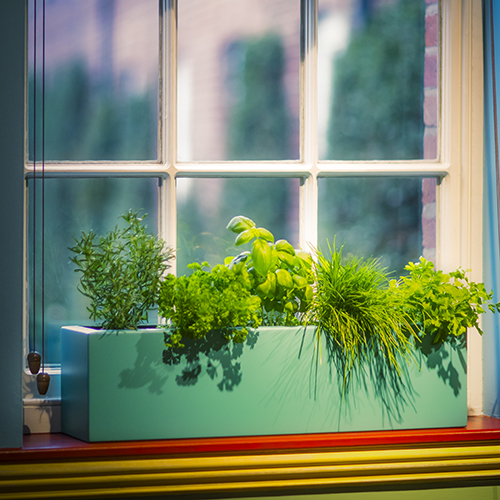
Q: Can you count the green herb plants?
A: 5